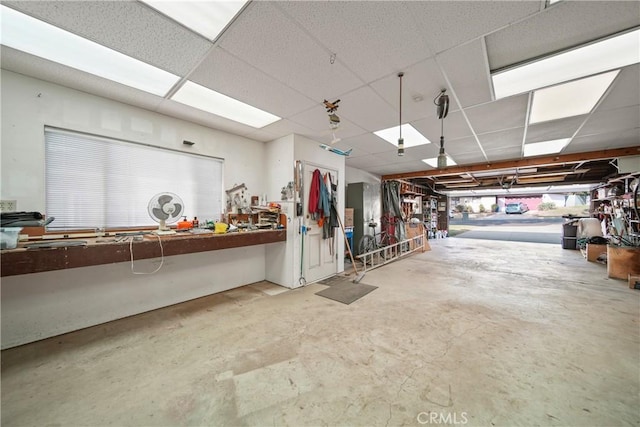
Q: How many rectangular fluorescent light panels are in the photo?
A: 8